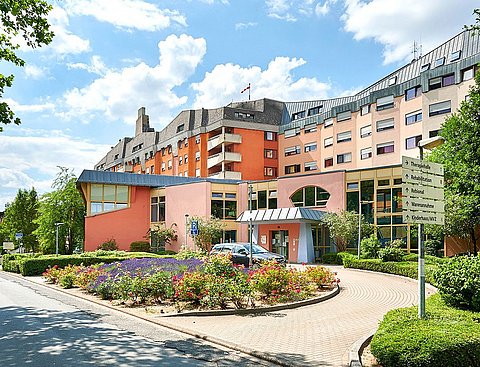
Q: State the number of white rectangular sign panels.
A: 5